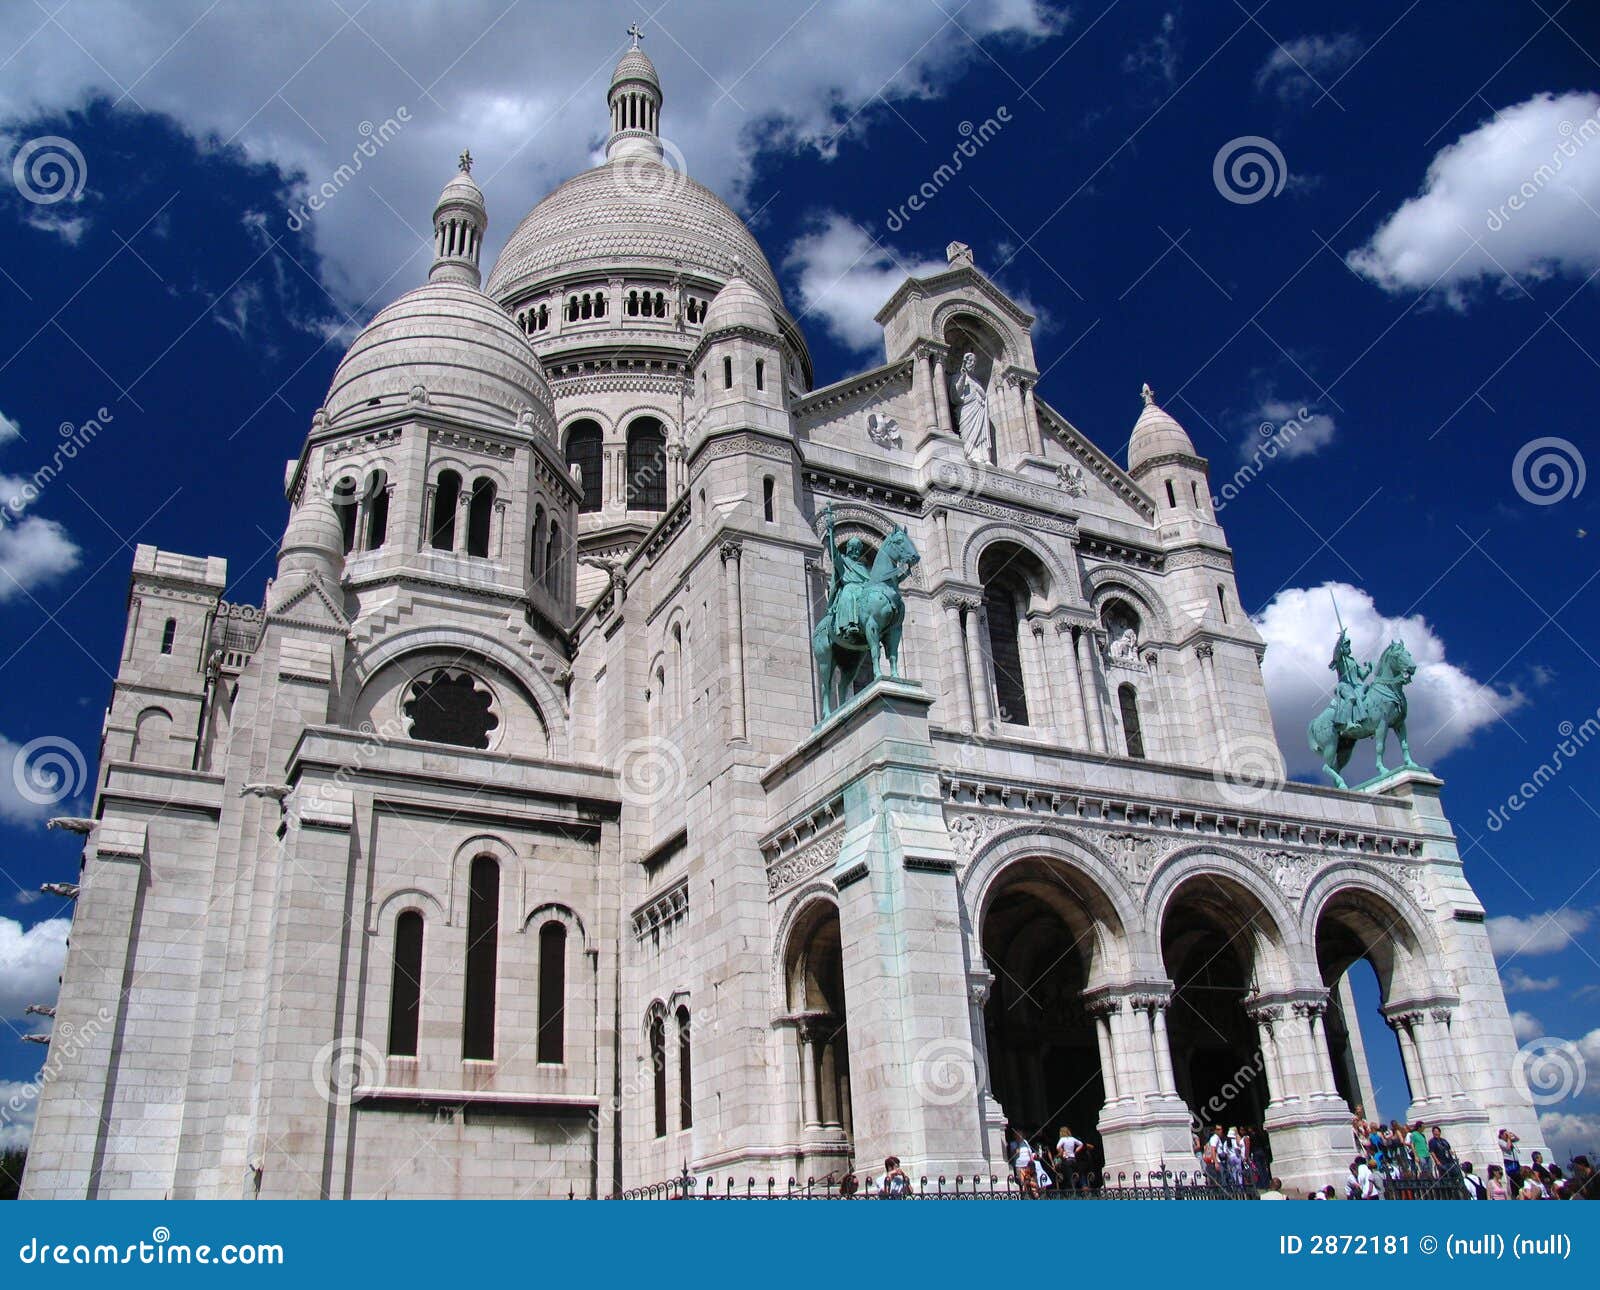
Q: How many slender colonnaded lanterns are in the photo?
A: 2